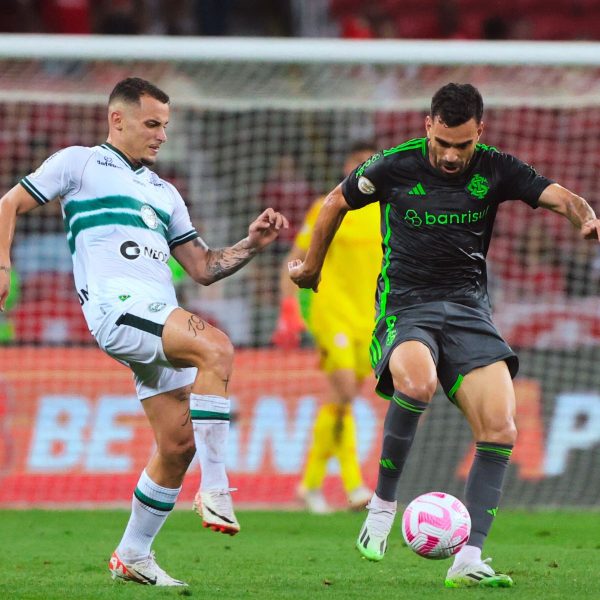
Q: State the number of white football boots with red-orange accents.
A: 2